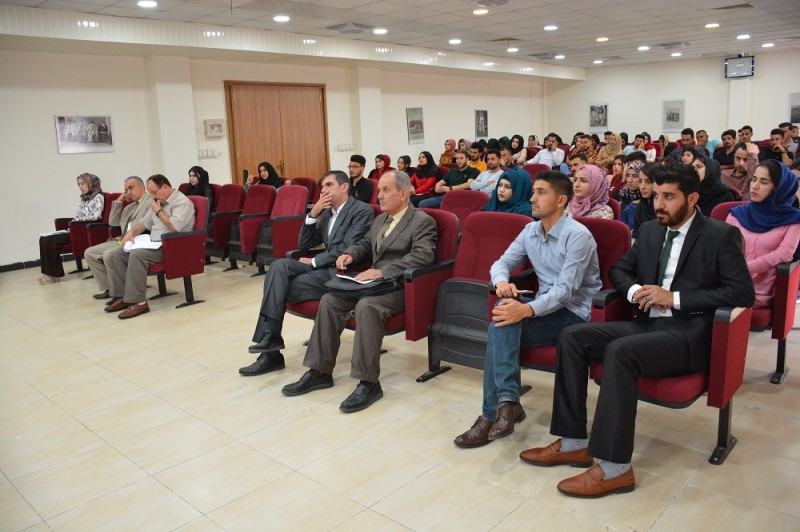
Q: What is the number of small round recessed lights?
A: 15